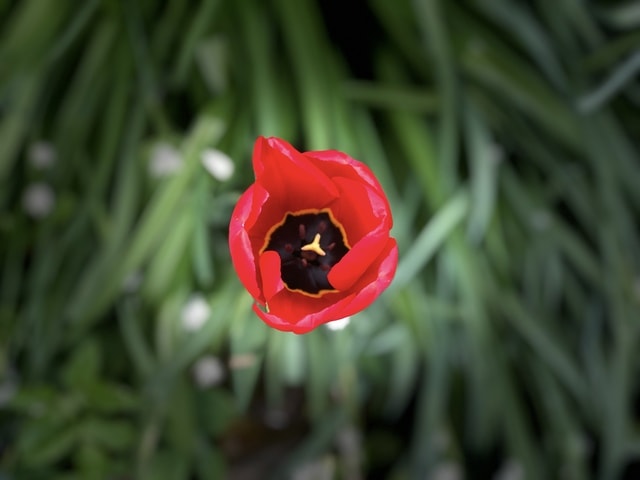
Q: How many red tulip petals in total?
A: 6